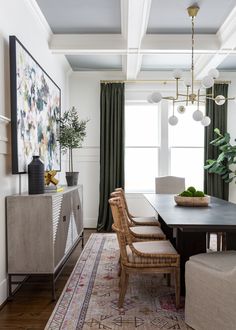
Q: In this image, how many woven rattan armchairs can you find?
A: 3